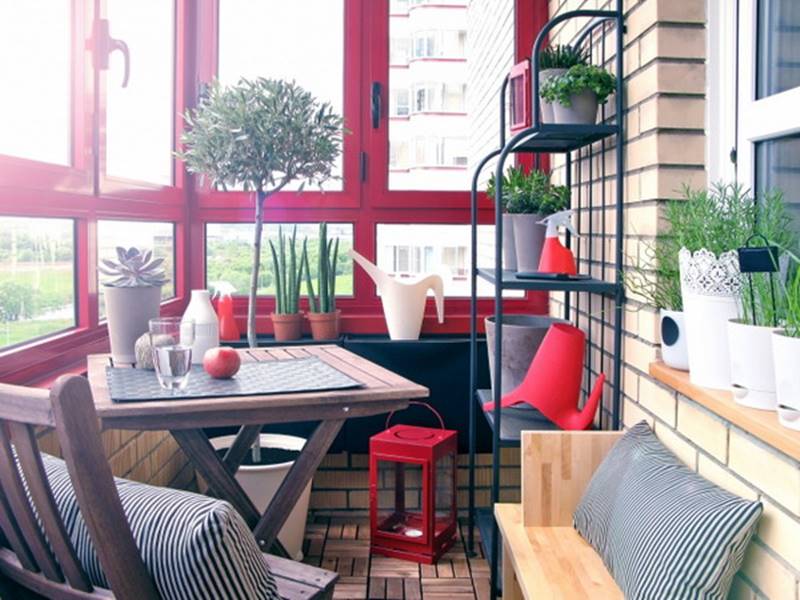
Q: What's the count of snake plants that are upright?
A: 2